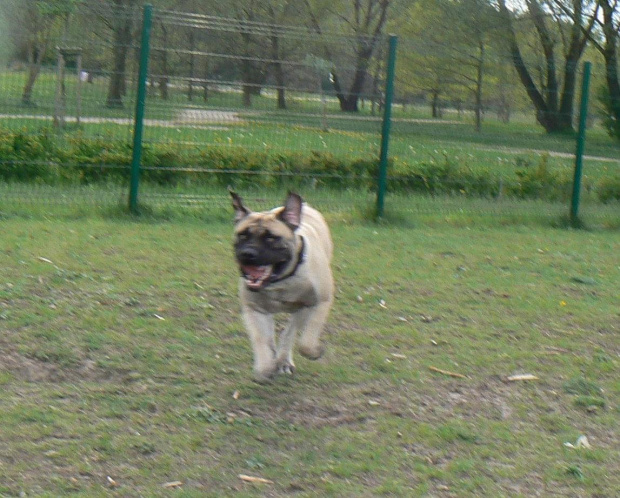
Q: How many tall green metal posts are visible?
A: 3